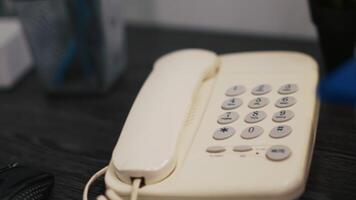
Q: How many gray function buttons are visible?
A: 3